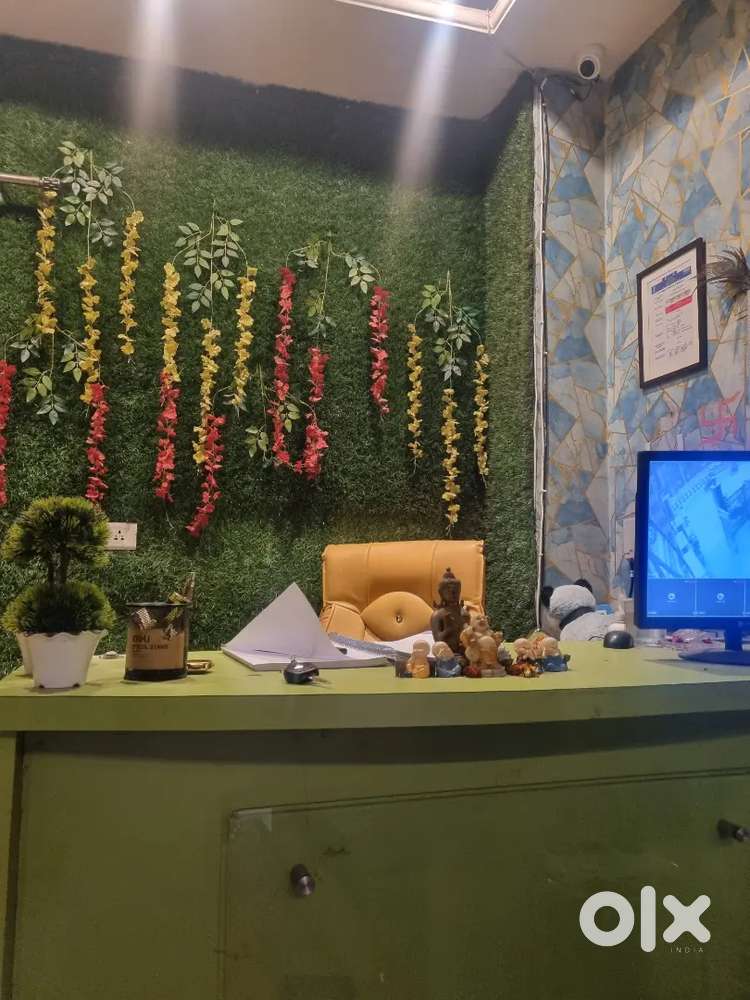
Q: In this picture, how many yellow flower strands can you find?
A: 9